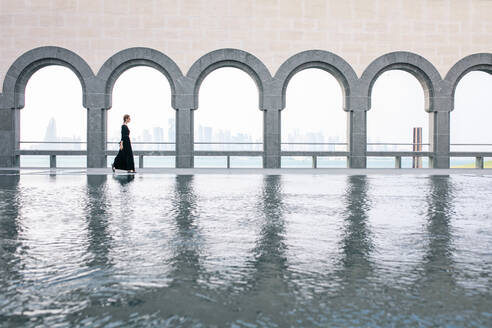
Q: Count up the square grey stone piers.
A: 6